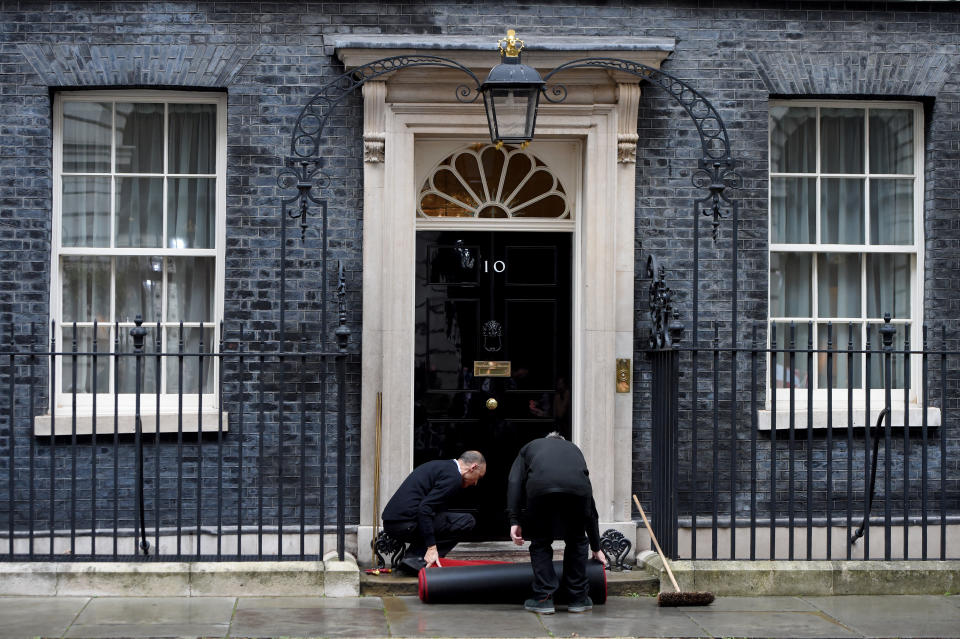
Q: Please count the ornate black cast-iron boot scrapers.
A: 2